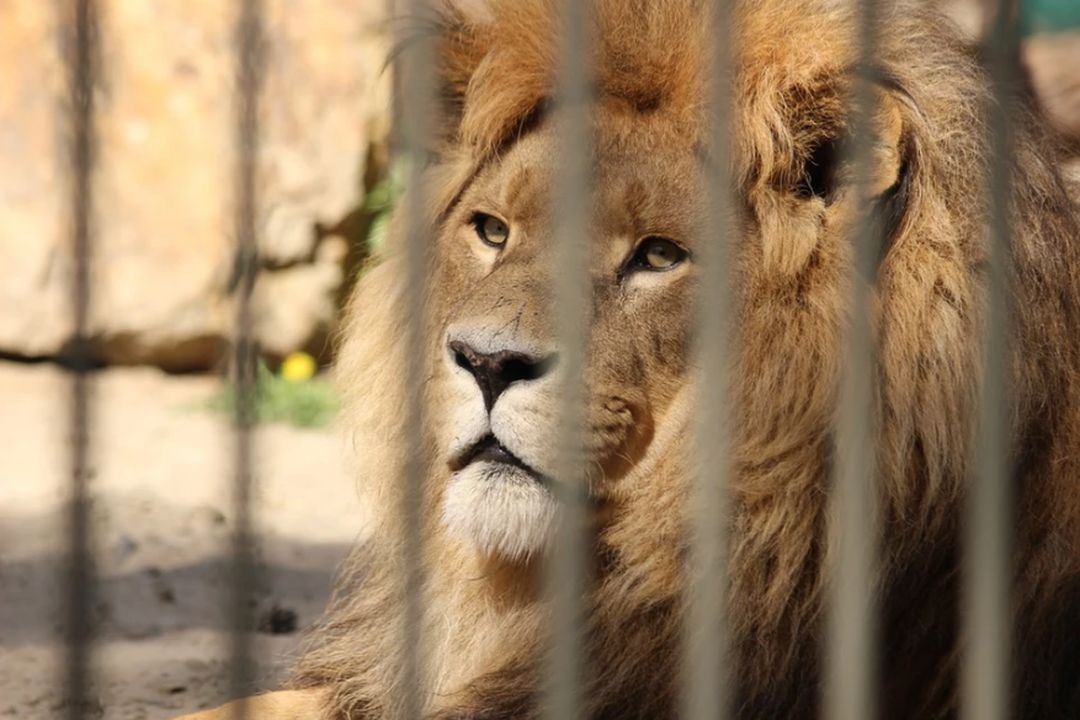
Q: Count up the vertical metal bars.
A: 7